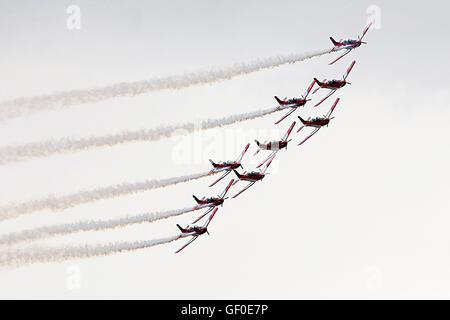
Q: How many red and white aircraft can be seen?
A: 9